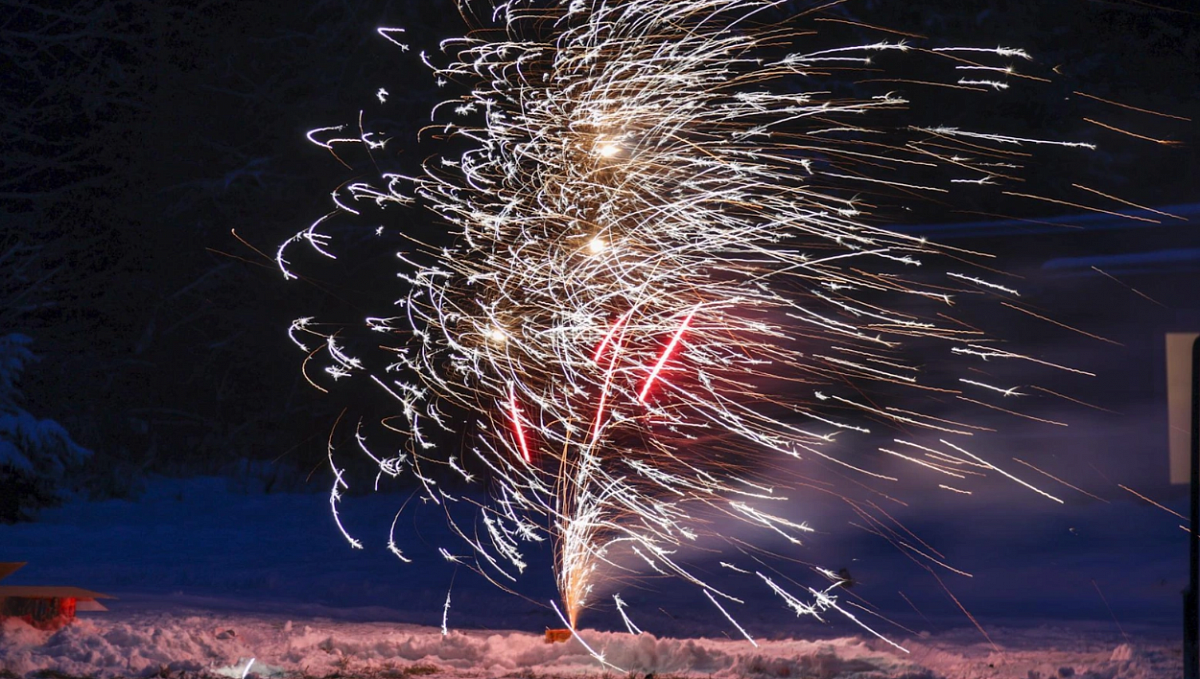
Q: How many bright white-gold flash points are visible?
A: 3